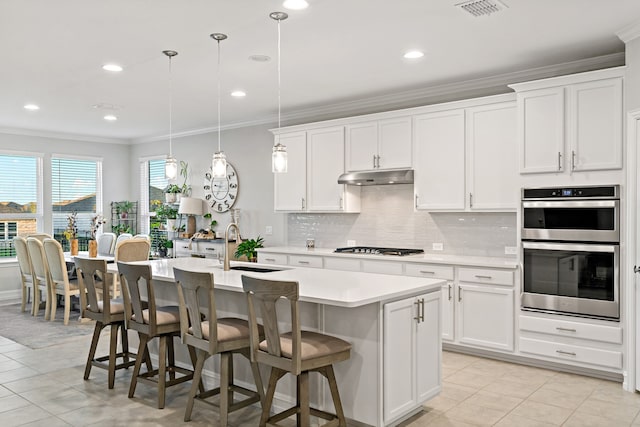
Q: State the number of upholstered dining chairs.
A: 8